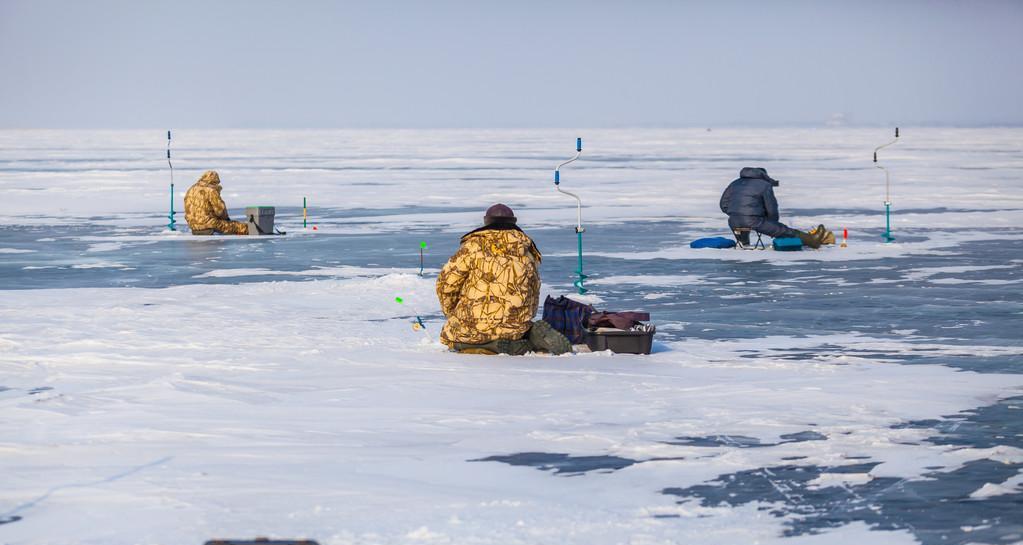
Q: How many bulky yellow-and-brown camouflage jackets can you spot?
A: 2